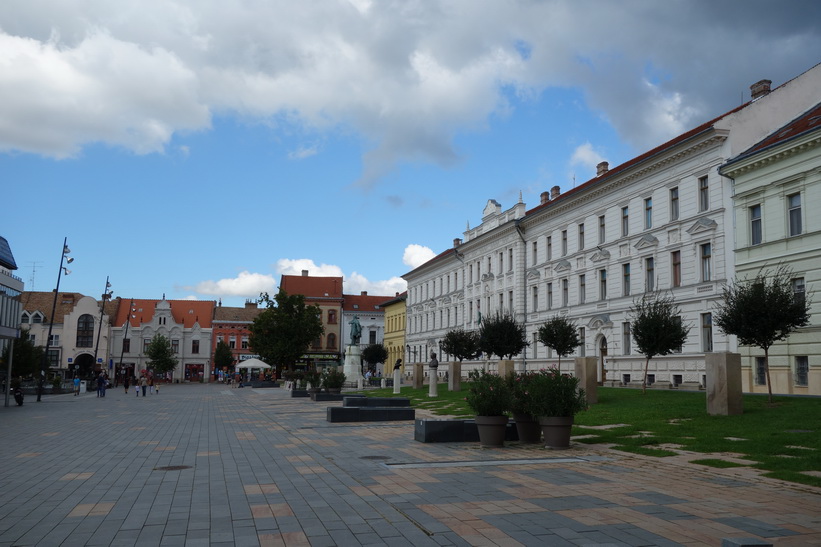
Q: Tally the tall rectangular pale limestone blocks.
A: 5